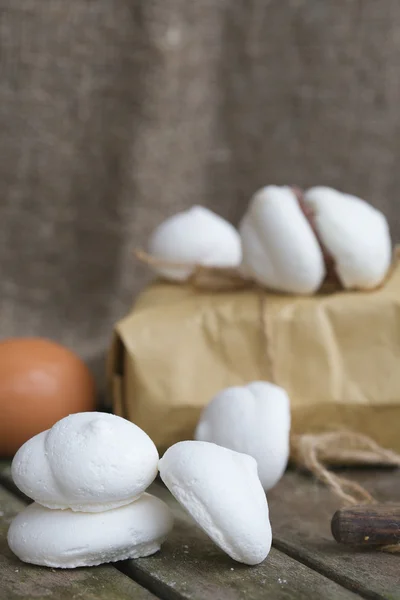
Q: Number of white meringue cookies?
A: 7